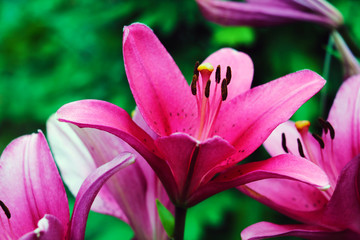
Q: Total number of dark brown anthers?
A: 12